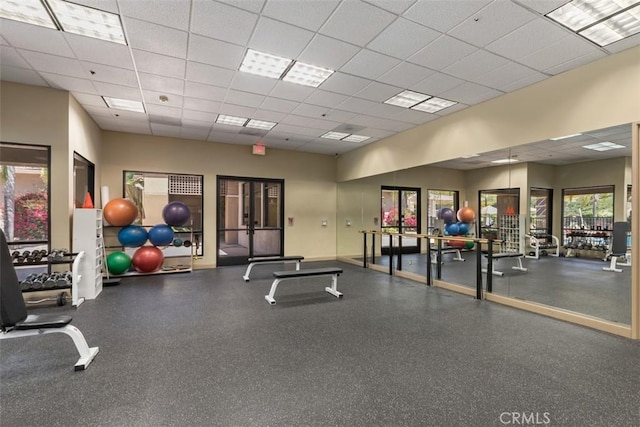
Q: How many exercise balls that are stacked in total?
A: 6